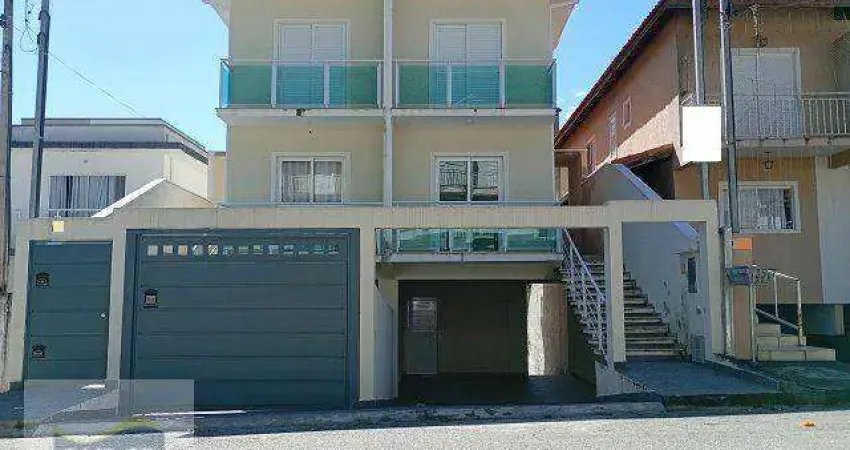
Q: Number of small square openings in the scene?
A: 13